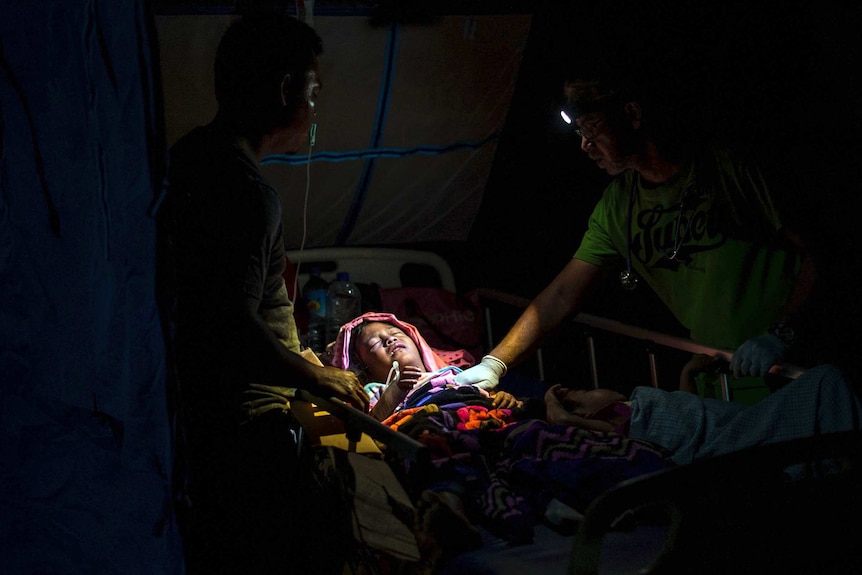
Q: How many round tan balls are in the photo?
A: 0